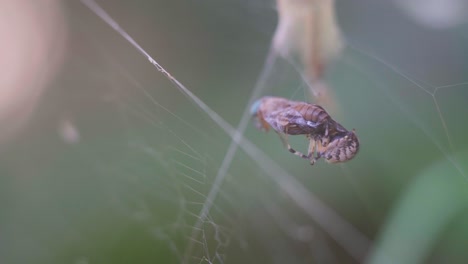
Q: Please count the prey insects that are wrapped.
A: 1